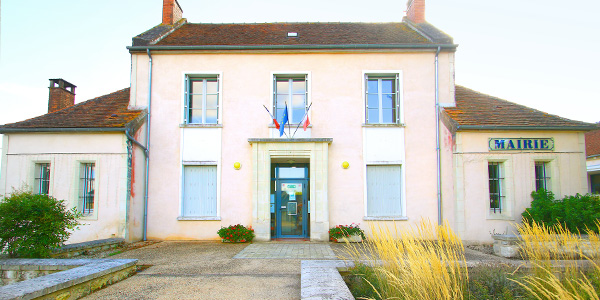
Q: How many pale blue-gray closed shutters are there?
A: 2